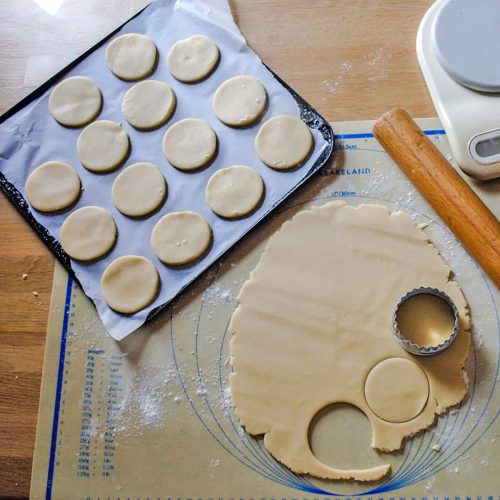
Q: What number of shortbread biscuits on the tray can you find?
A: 14